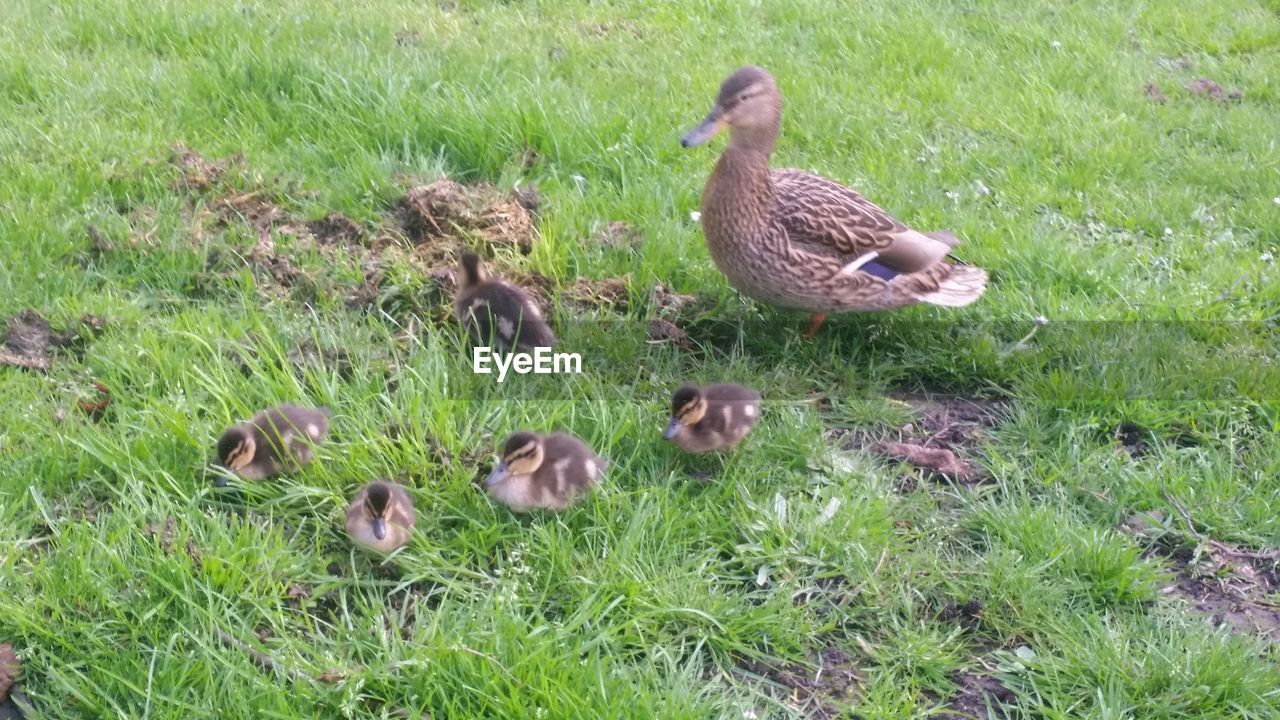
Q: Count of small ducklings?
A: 5